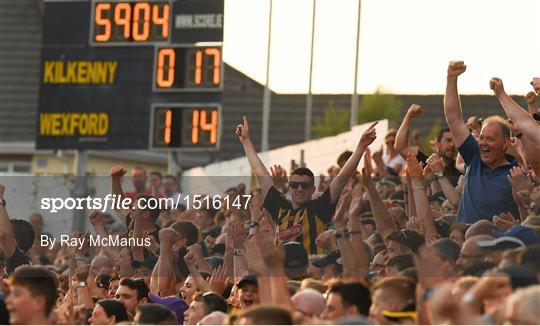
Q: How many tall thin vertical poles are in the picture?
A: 3